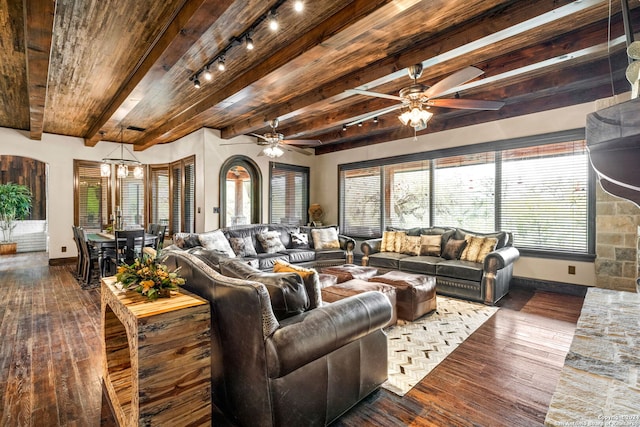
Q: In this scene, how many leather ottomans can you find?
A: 4